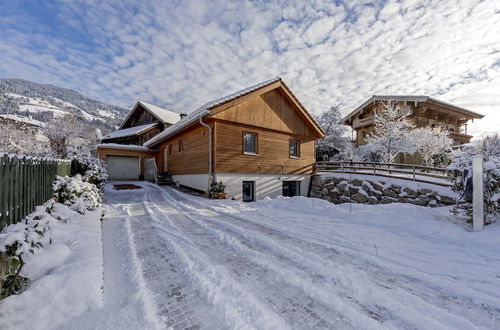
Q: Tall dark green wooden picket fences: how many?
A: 1